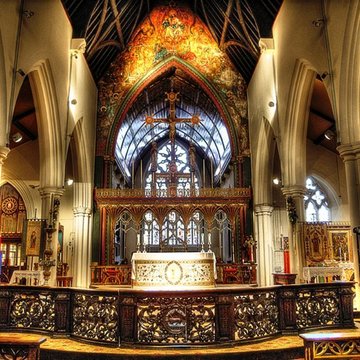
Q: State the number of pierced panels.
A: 5